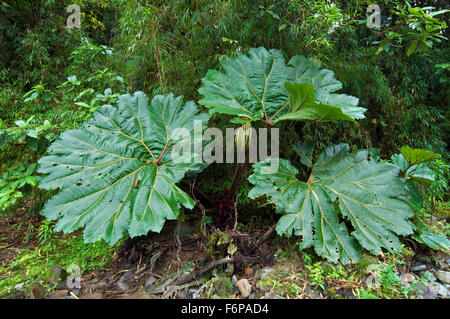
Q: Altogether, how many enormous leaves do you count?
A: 3